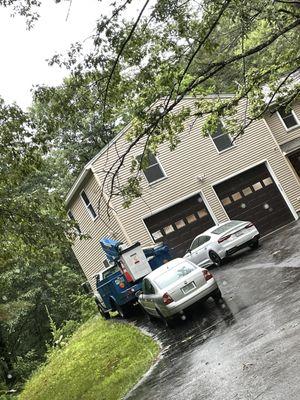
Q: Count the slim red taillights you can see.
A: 2